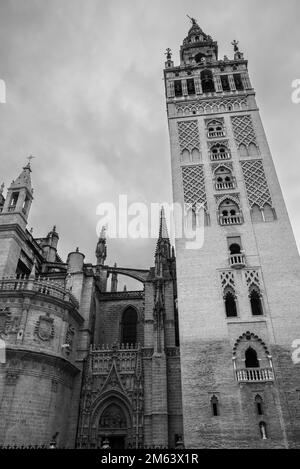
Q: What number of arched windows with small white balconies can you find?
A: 6